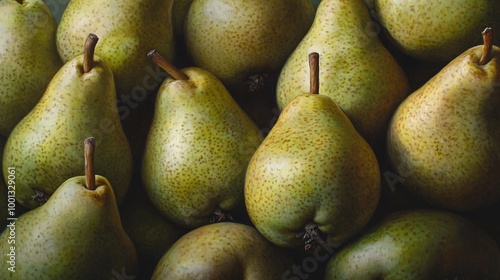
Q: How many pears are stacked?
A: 12